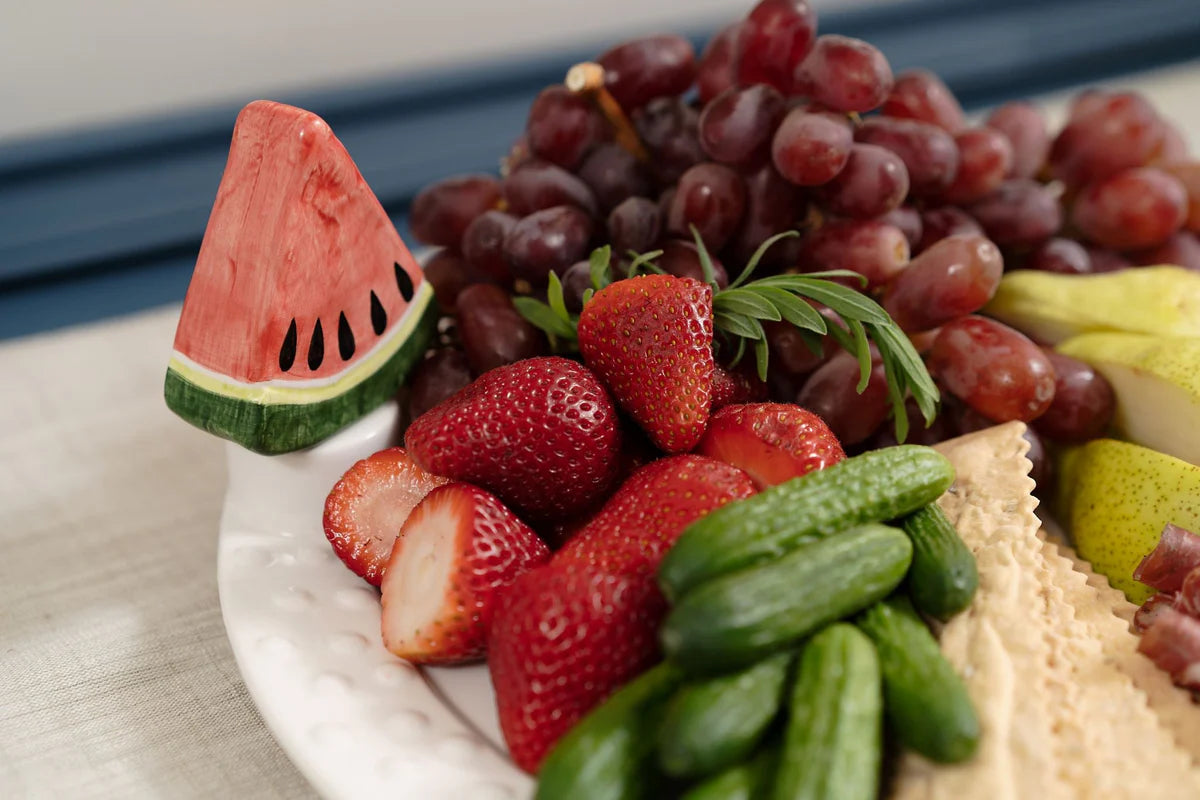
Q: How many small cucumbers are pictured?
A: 8